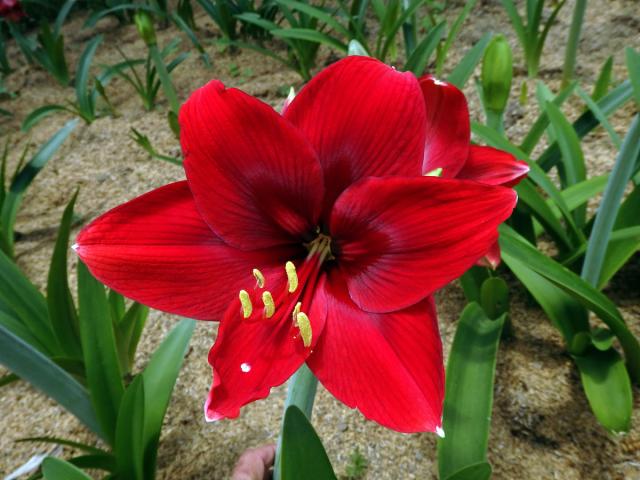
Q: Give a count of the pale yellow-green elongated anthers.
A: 6